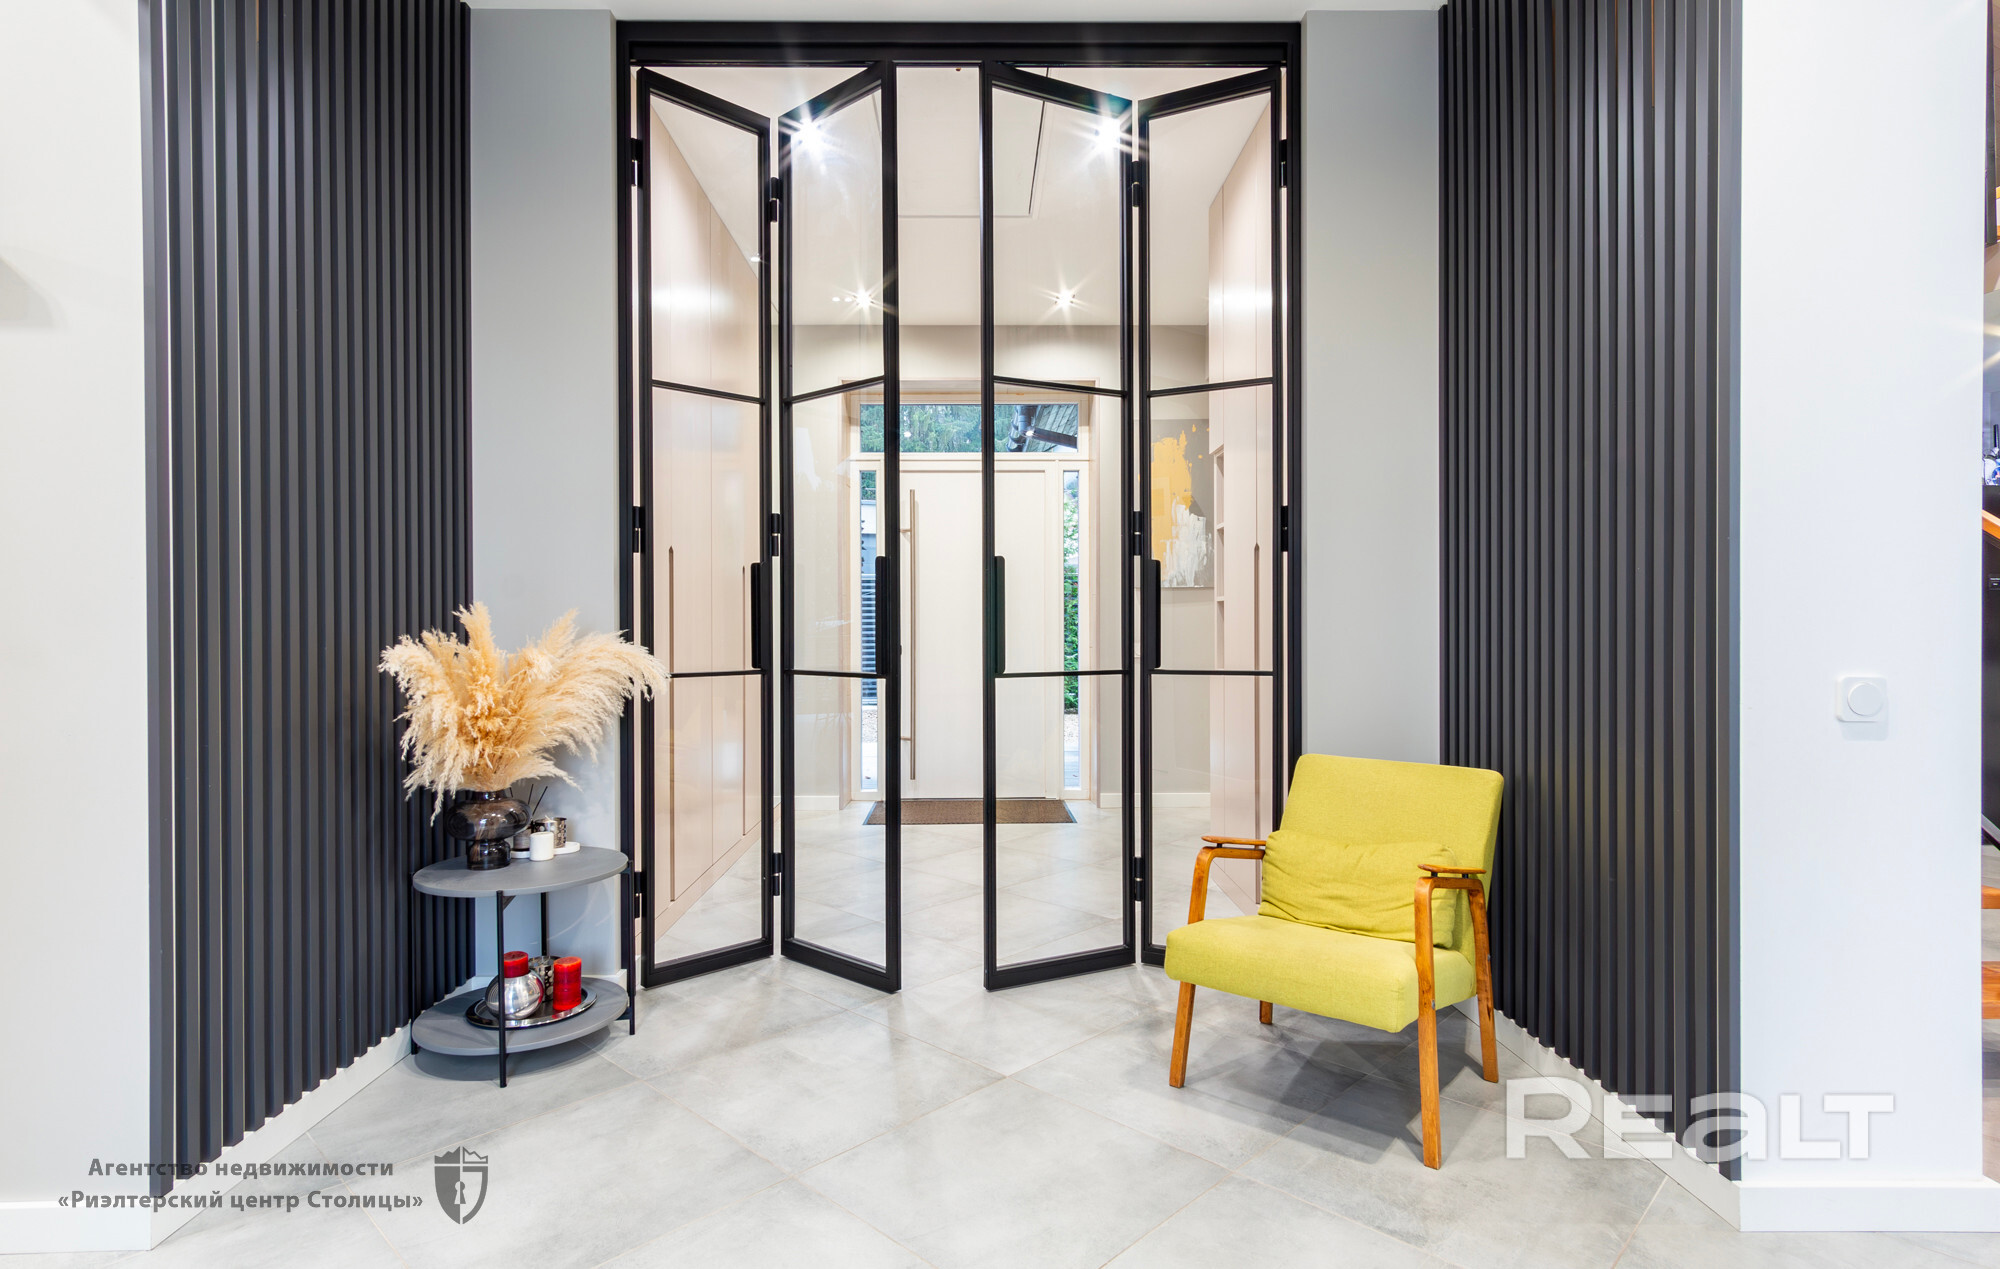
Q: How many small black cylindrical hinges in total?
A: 11